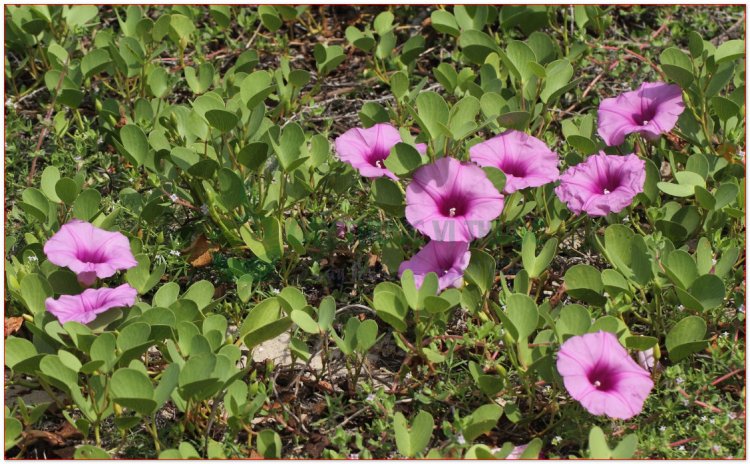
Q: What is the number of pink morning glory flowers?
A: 9